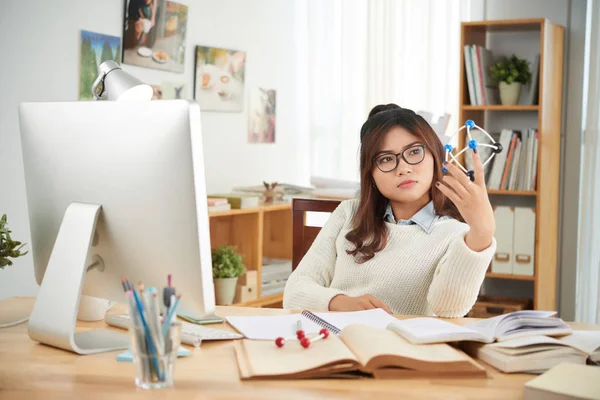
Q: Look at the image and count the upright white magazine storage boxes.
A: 2